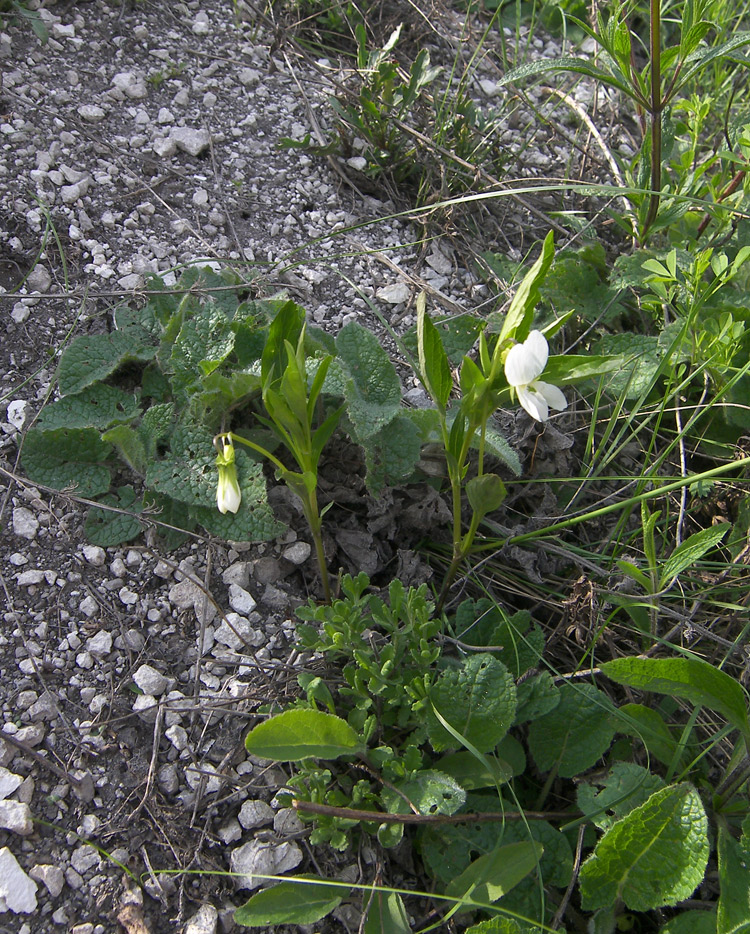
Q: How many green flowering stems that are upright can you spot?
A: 2